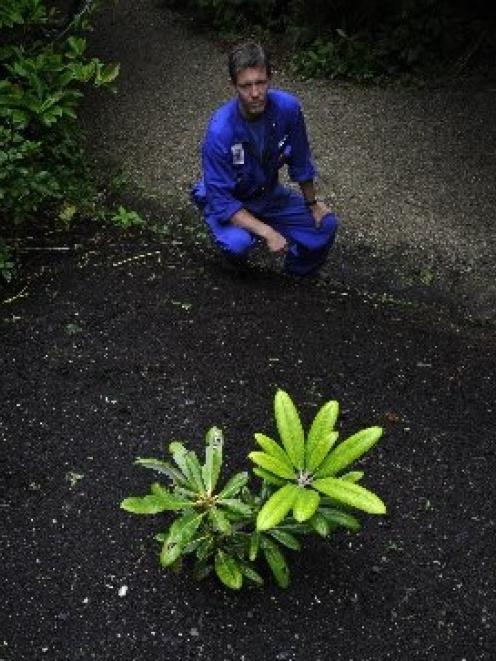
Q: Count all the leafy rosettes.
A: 2